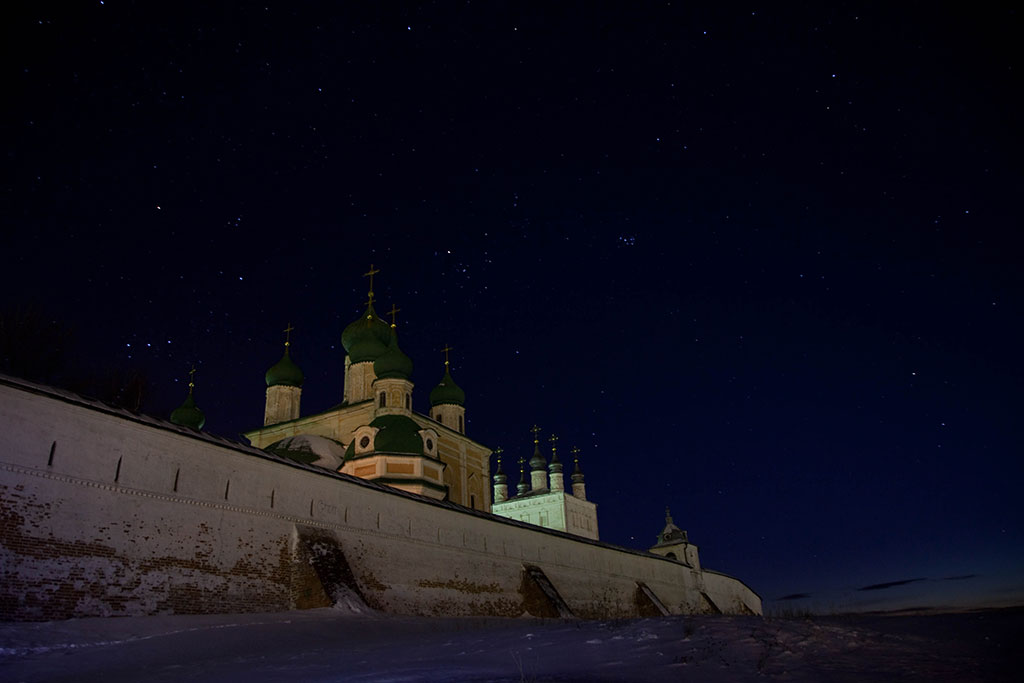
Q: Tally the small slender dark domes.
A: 5